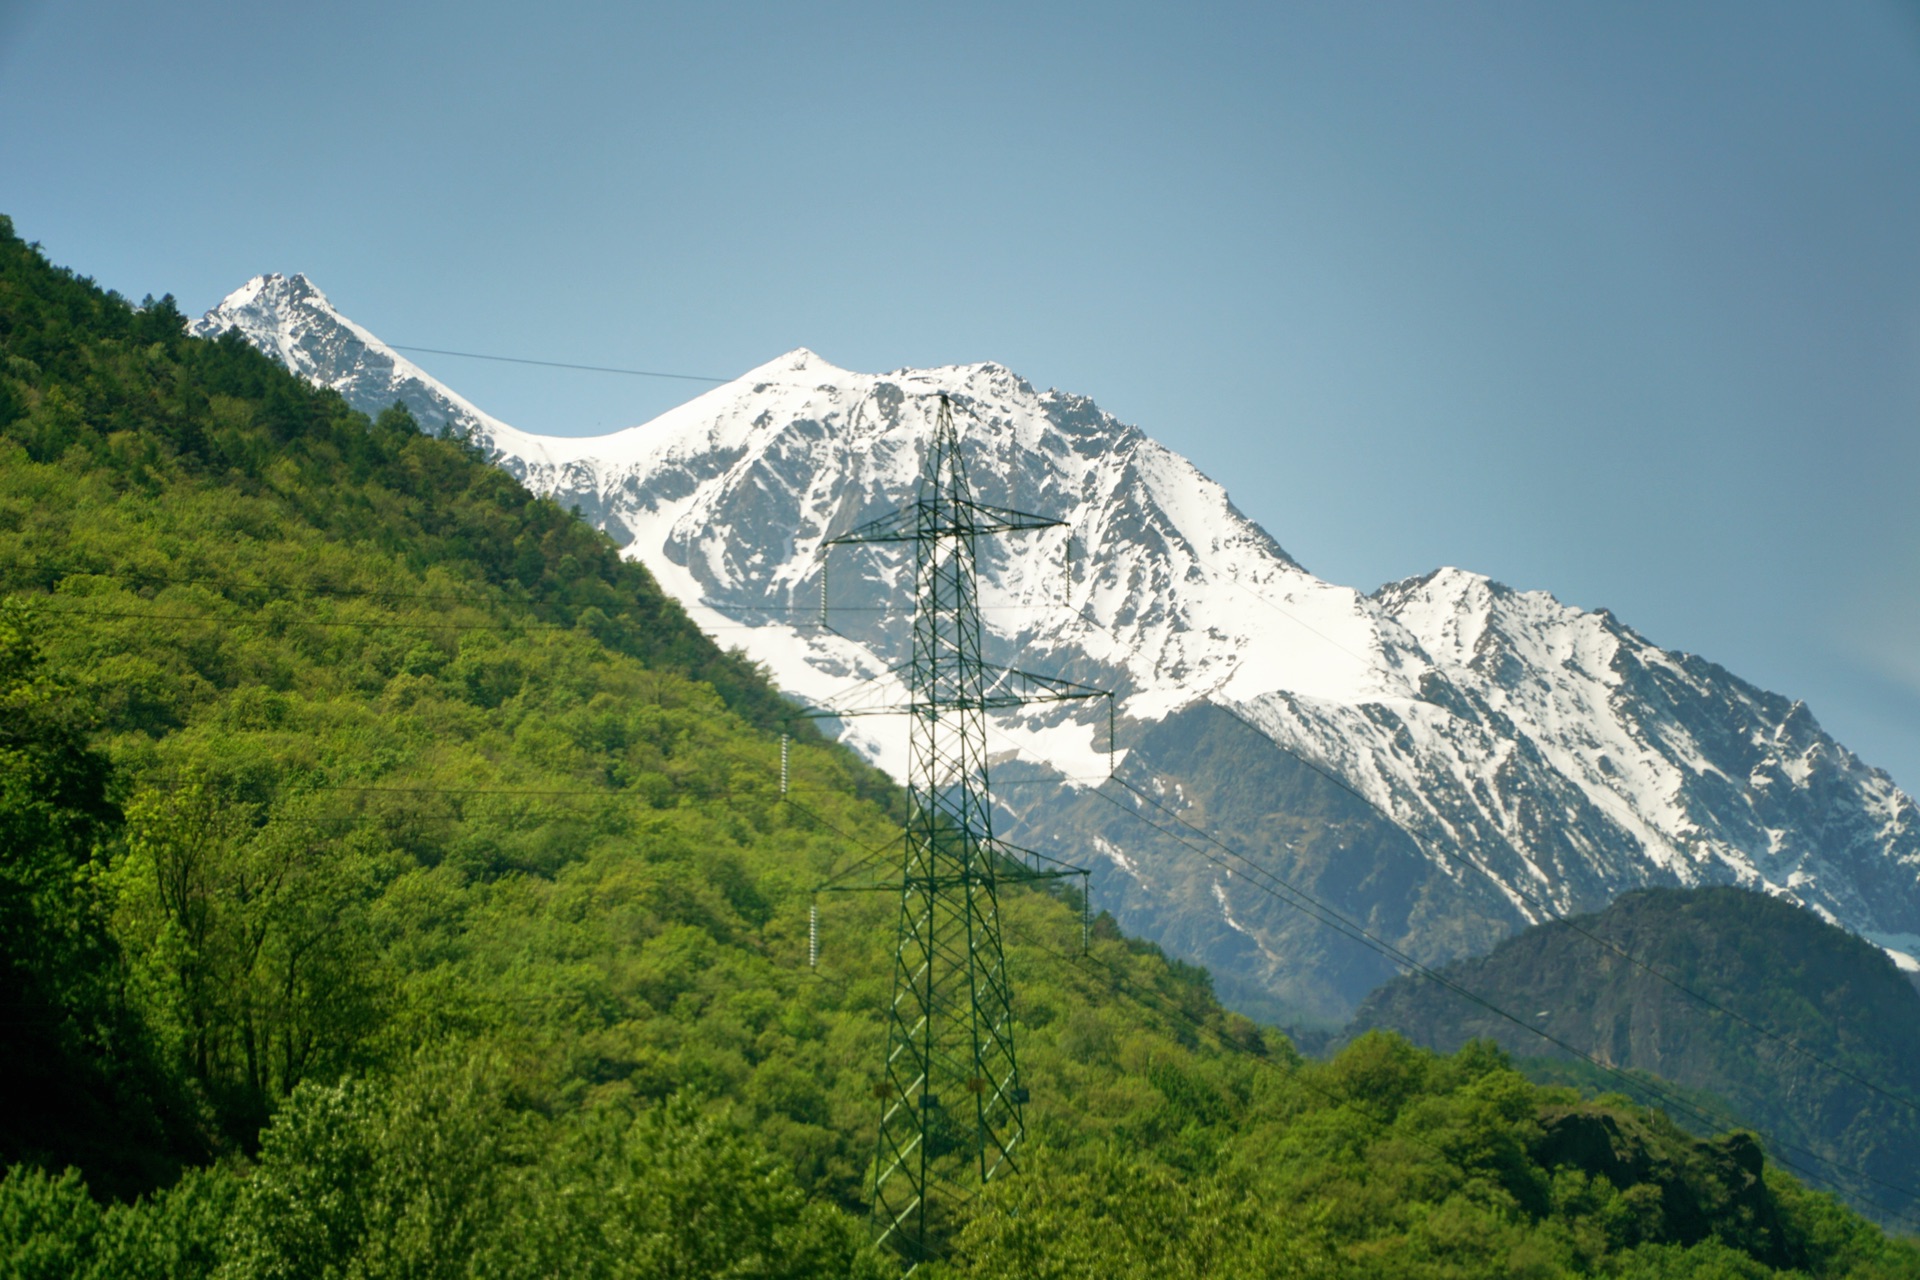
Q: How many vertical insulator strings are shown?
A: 6